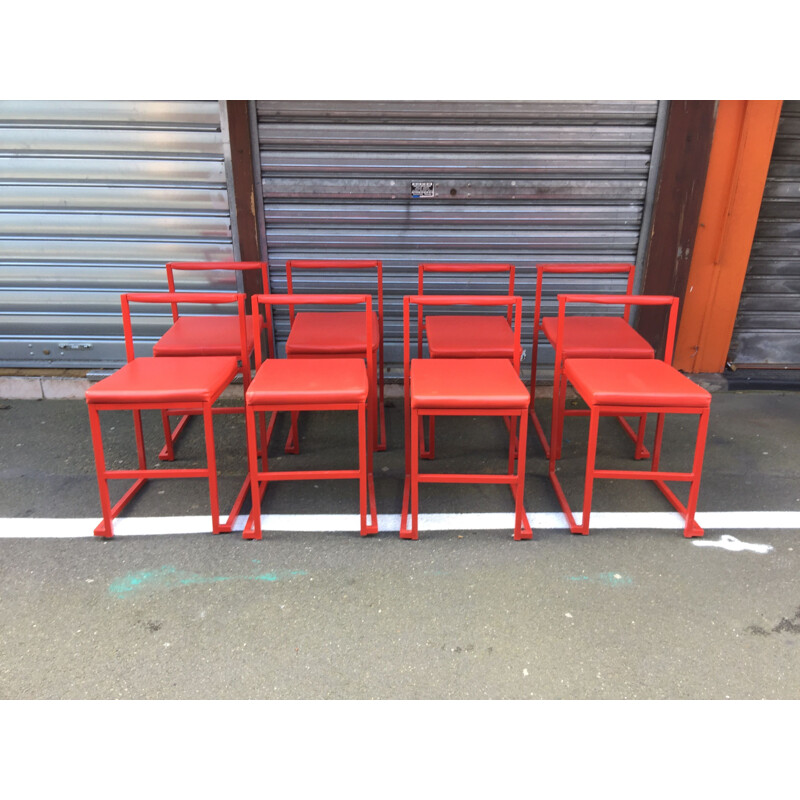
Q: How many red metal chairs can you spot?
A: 8